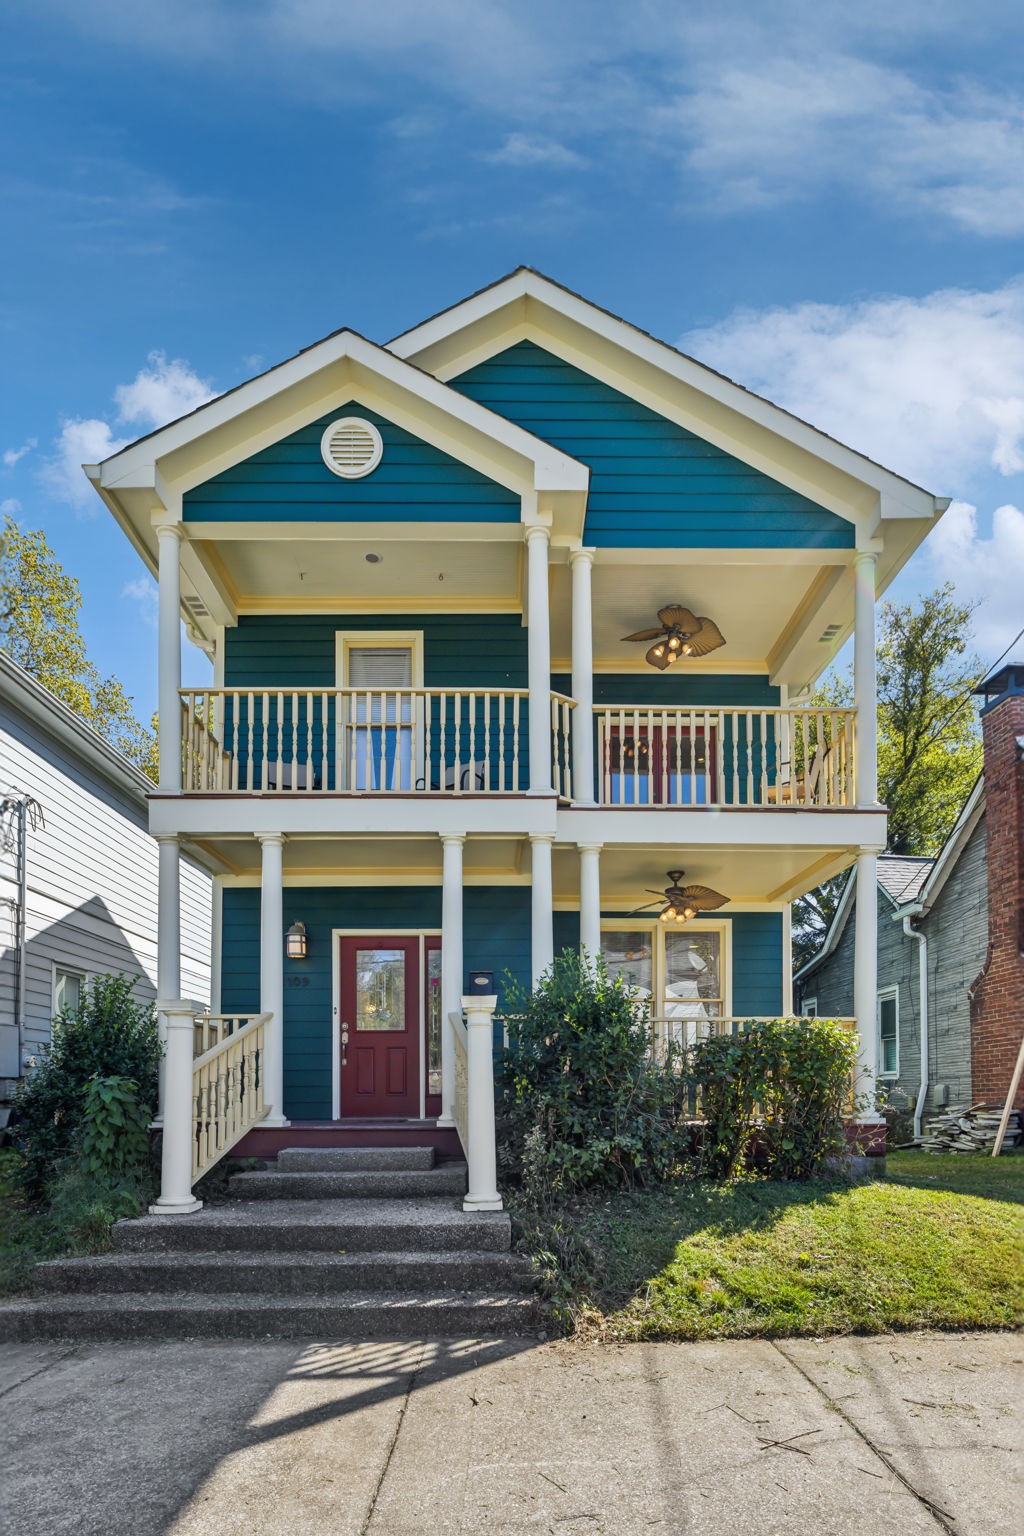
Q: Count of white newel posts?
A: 2